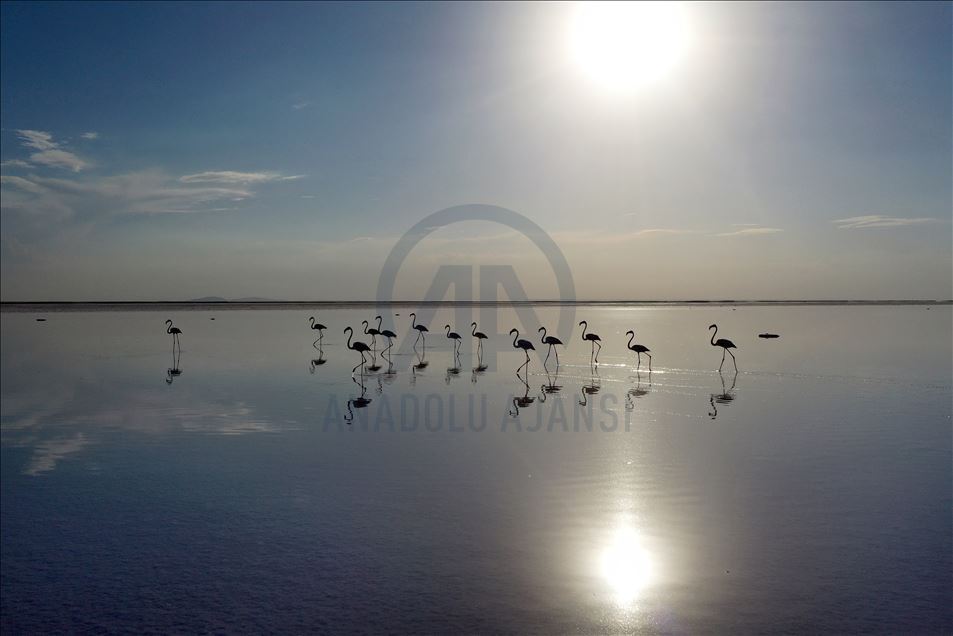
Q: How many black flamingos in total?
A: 13